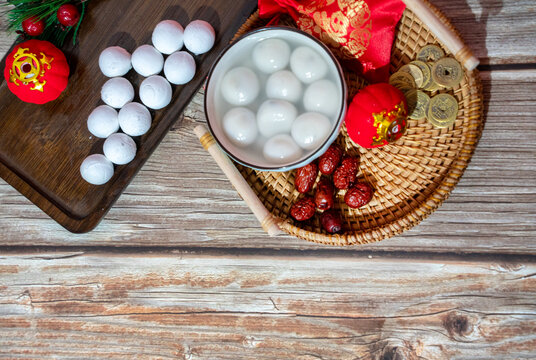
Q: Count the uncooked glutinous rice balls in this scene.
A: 11